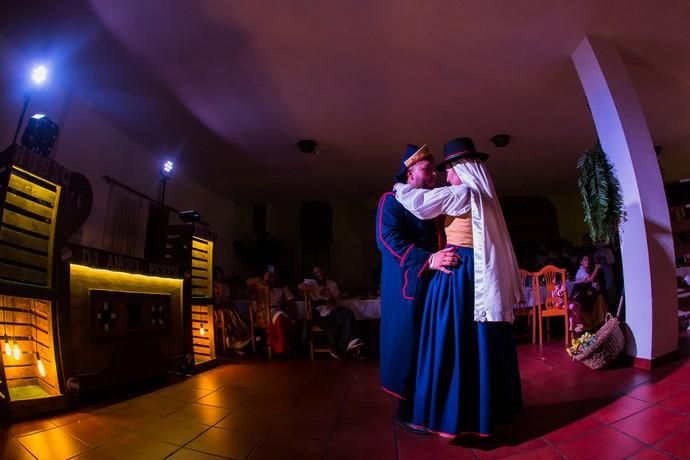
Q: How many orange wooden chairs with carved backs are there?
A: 2